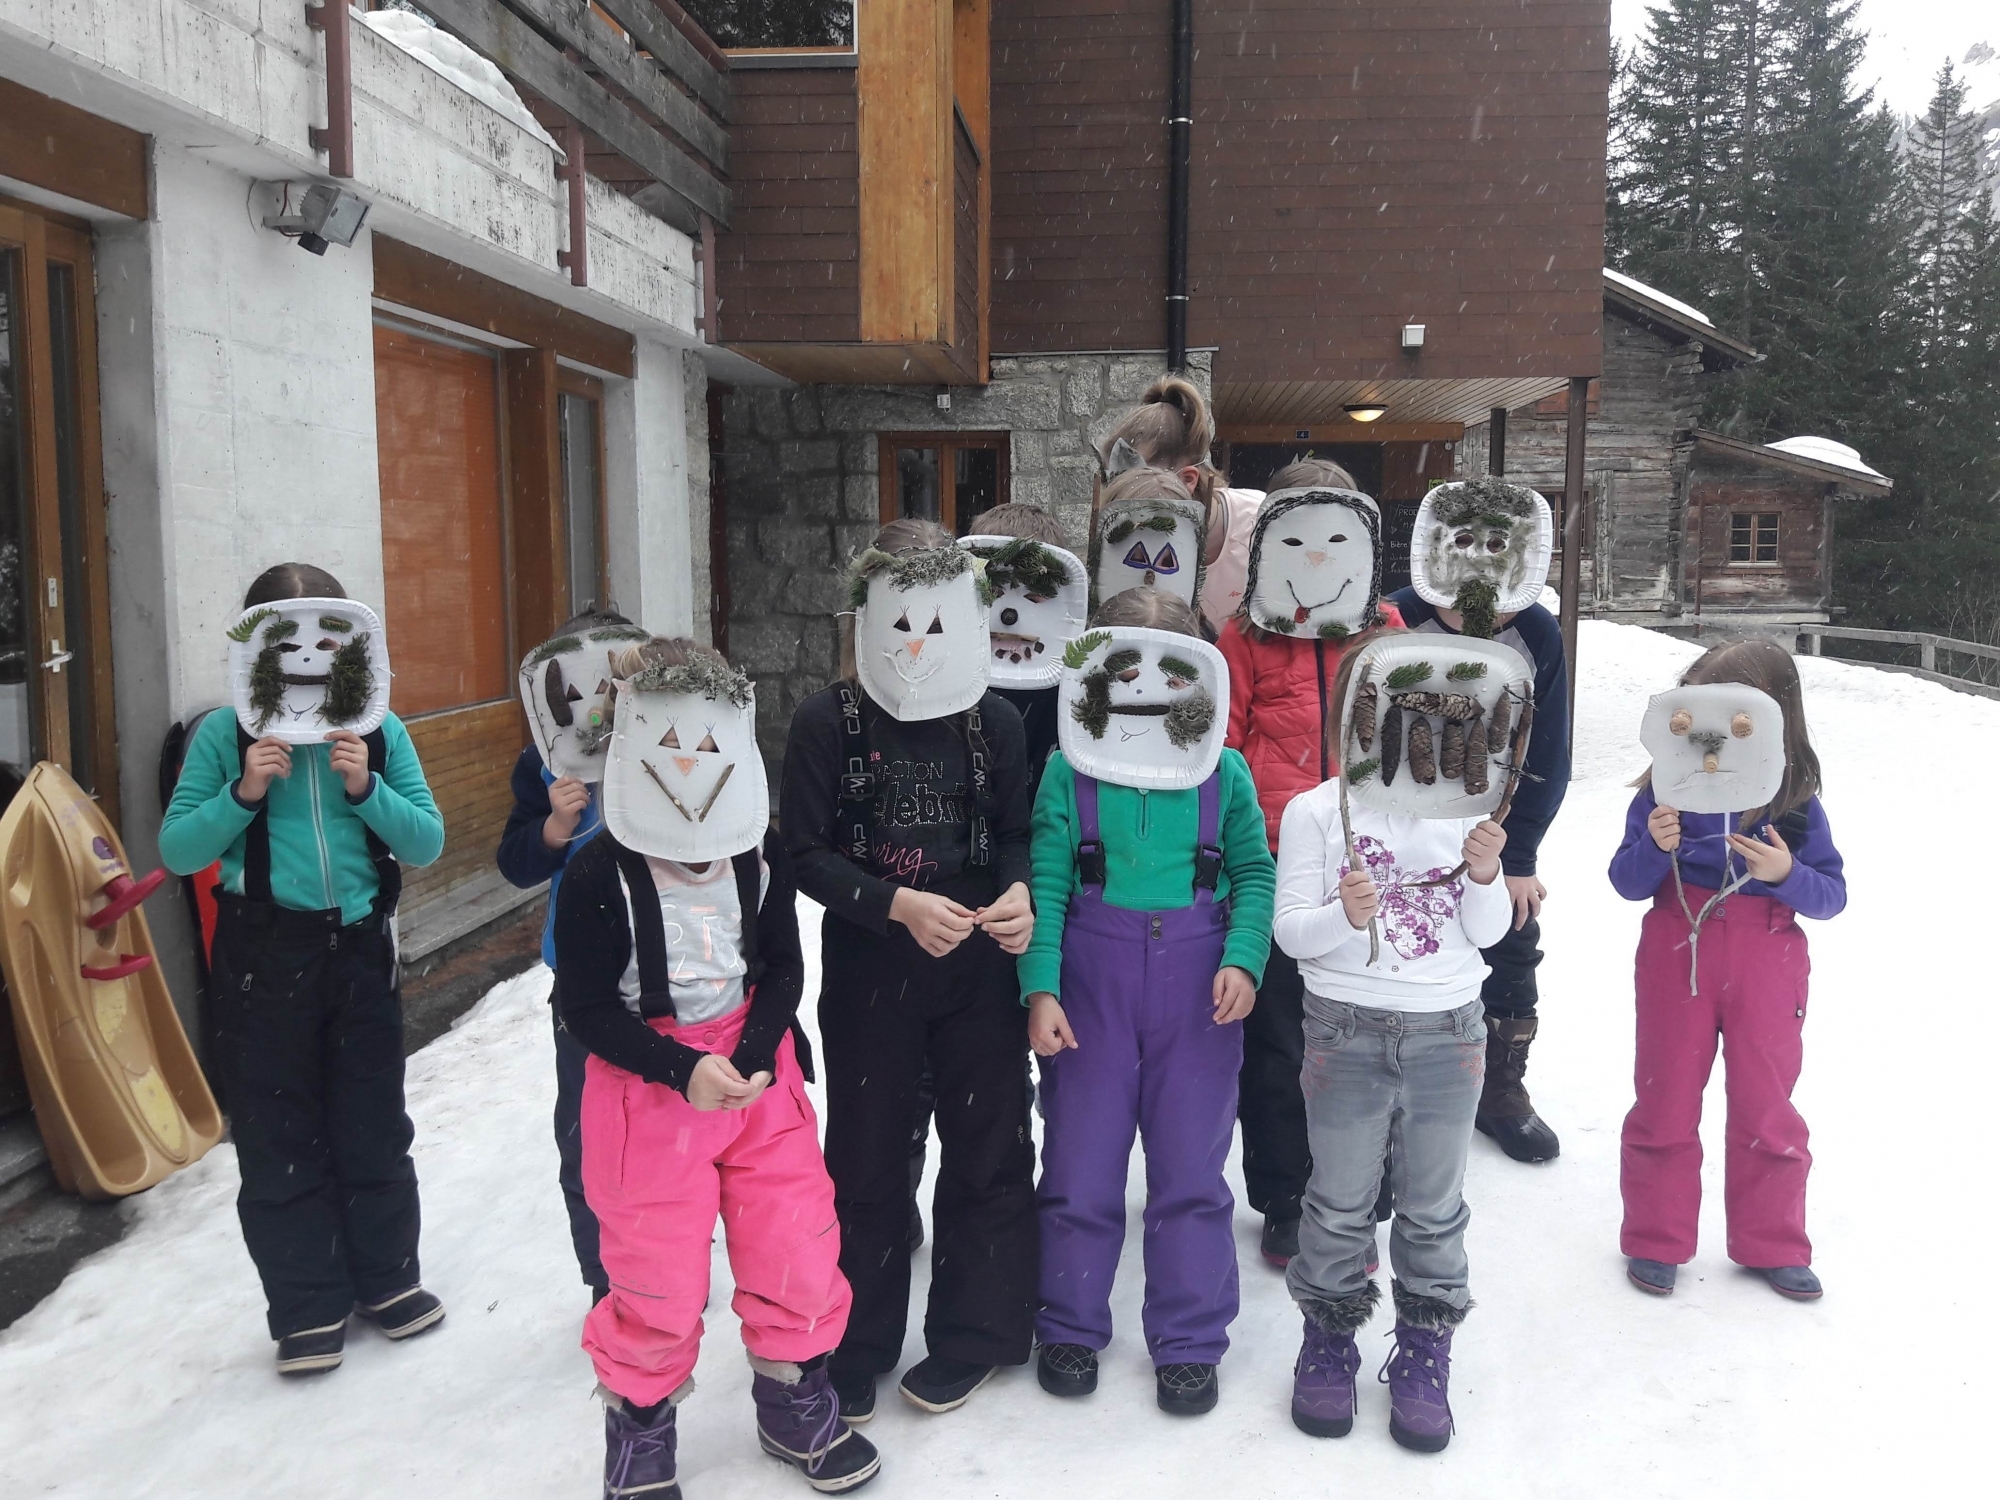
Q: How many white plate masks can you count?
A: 11